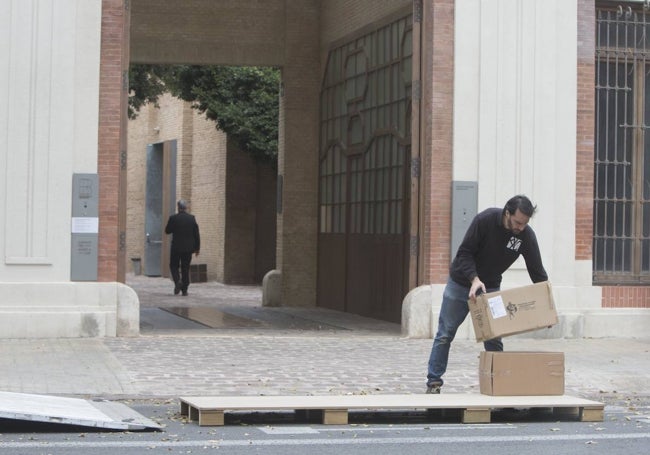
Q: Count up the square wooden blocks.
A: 4